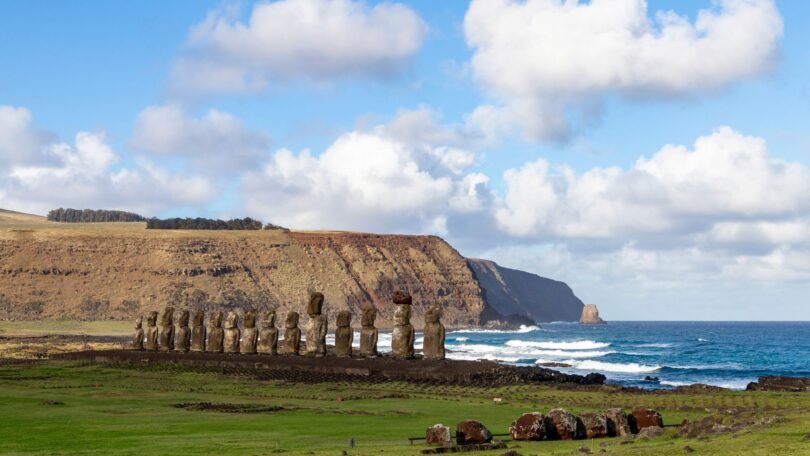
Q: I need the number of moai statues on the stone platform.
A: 15